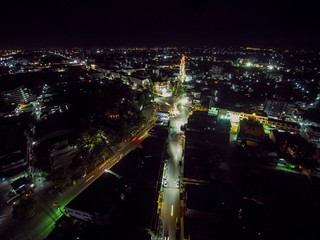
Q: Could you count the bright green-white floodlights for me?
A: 2